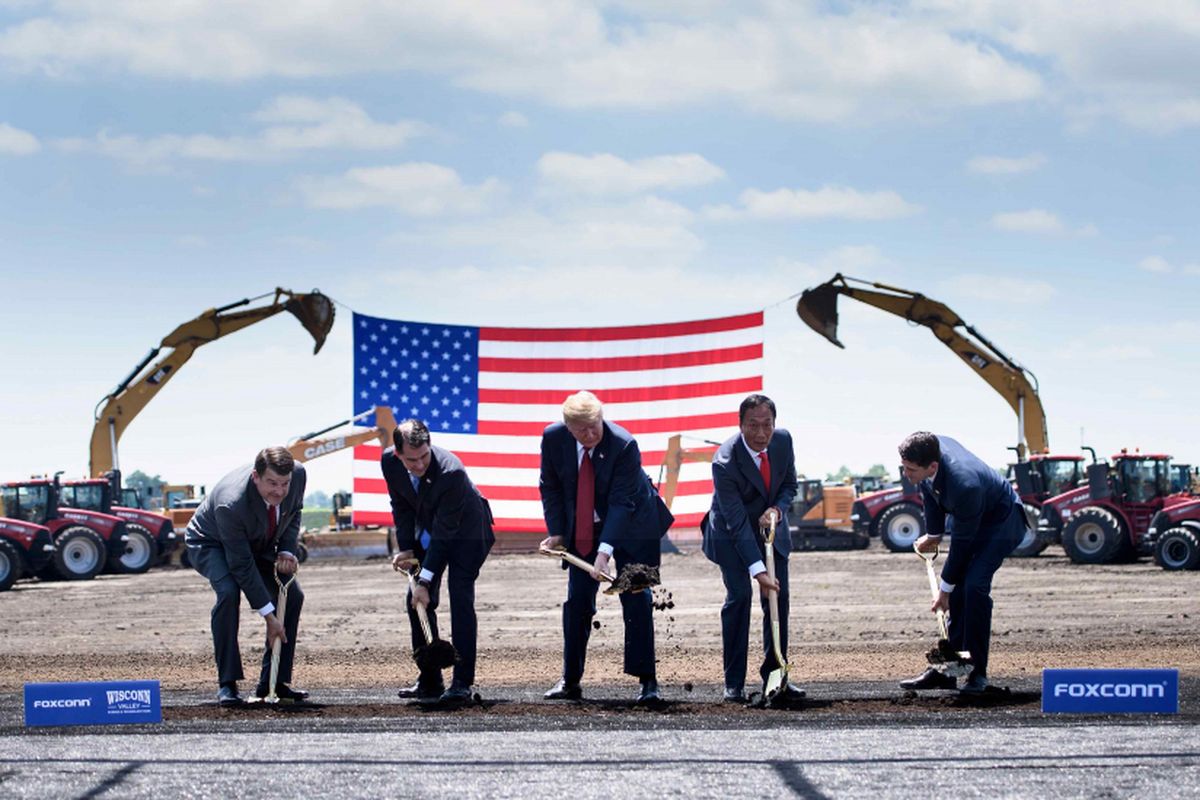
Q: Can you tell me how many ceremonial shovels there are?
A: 5